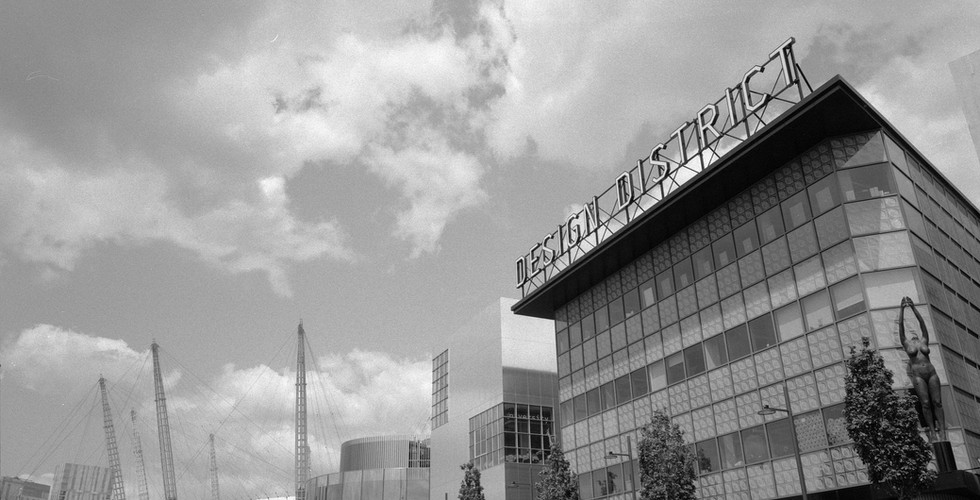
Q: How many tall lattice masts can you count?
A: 5